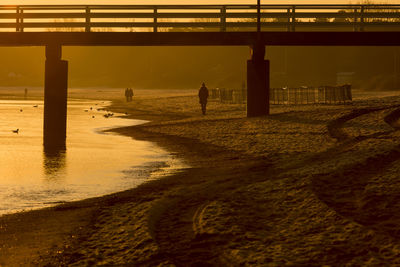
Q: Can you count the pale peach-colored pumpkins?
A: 0